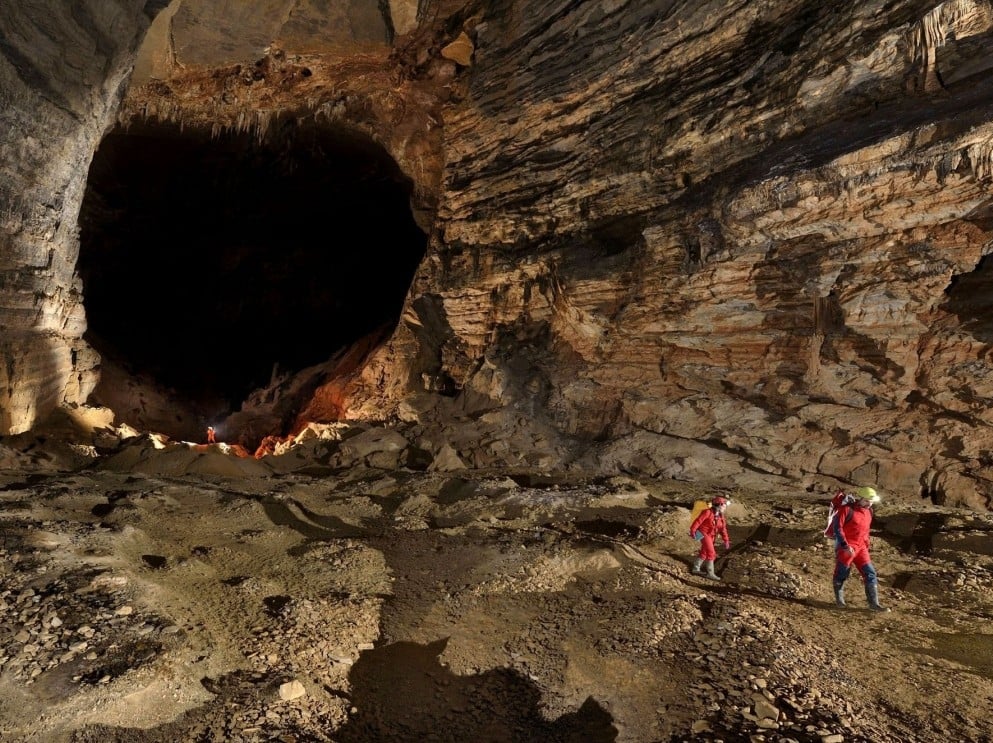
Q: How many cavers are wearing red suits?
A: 3